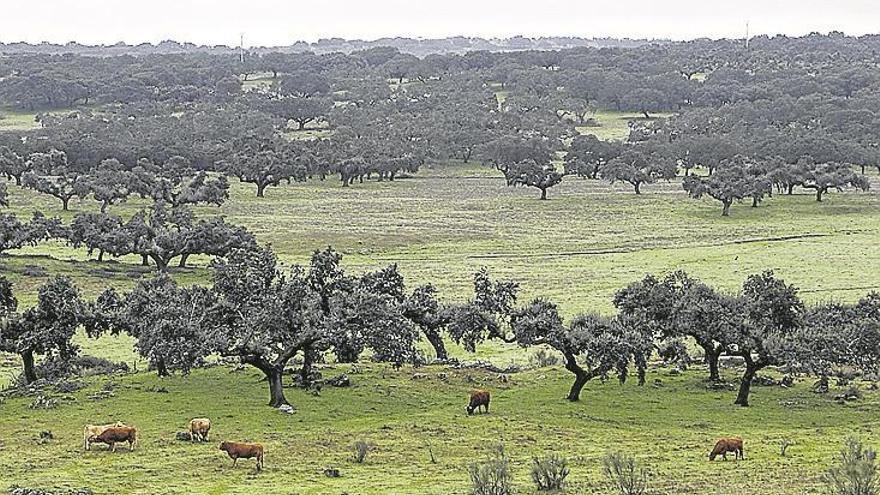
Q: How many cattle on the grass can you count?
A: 6